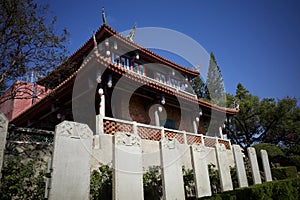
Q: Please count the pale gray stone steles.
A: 9